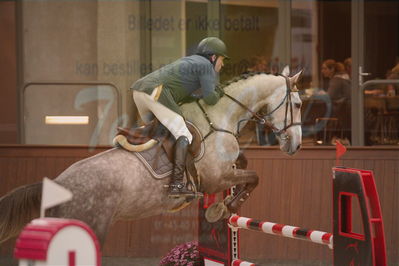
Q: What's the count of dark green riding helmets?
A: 1